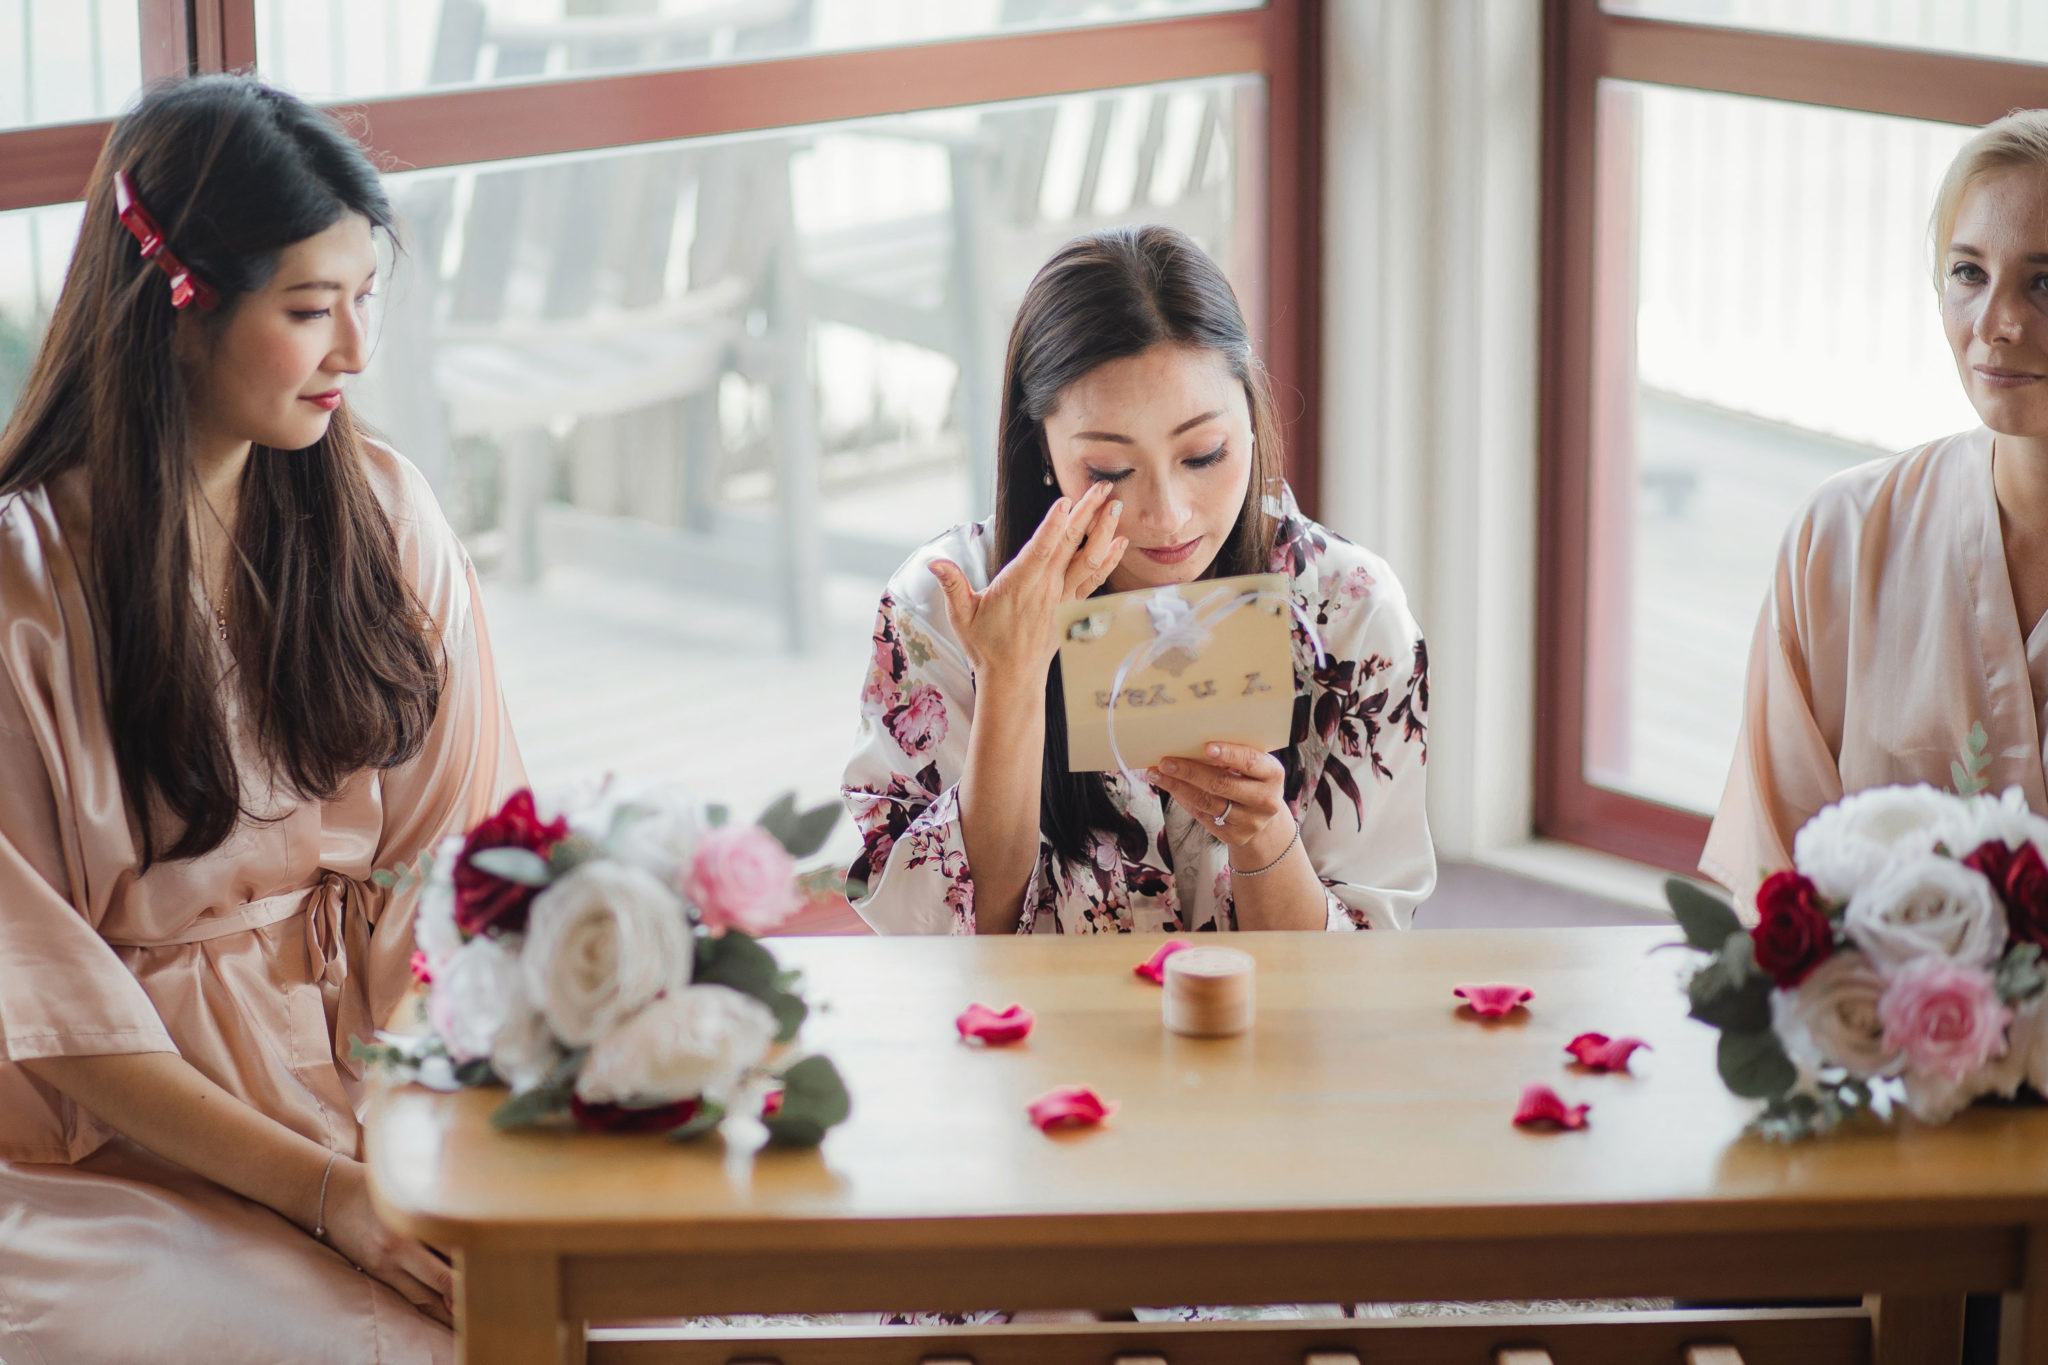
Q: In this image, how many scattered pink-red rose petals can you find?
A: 6